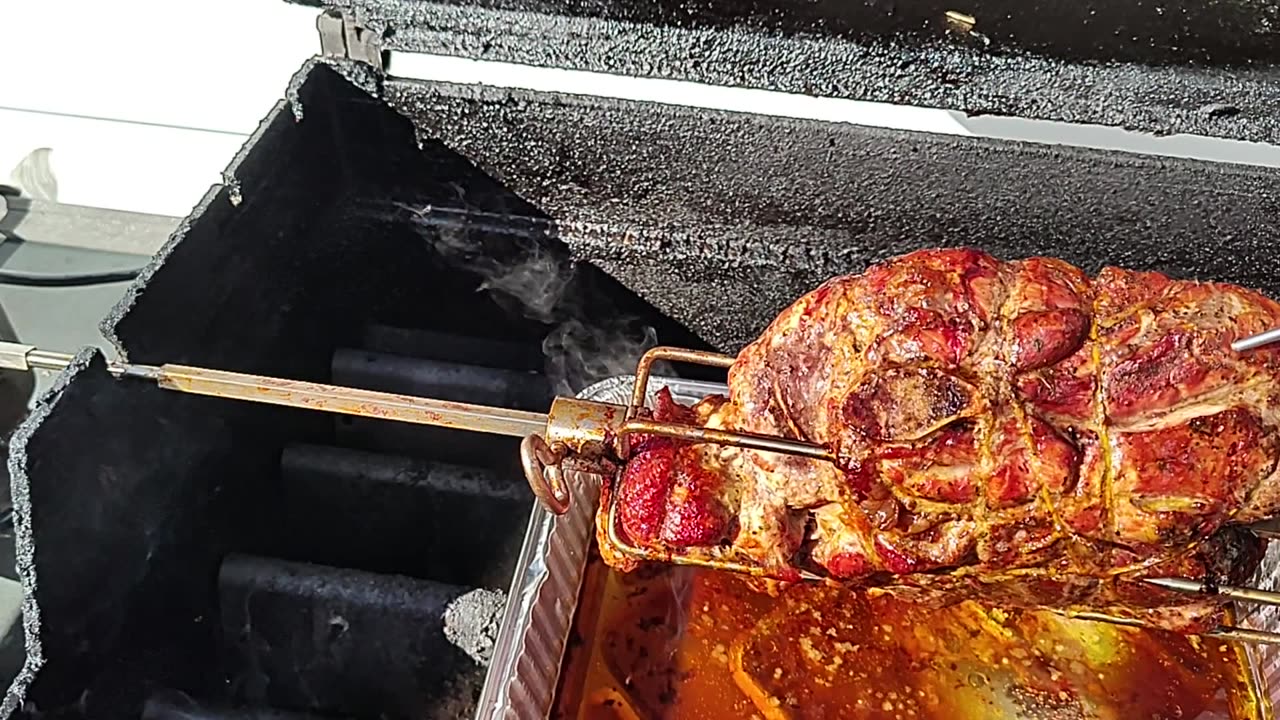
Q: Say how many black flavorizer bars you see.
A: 5